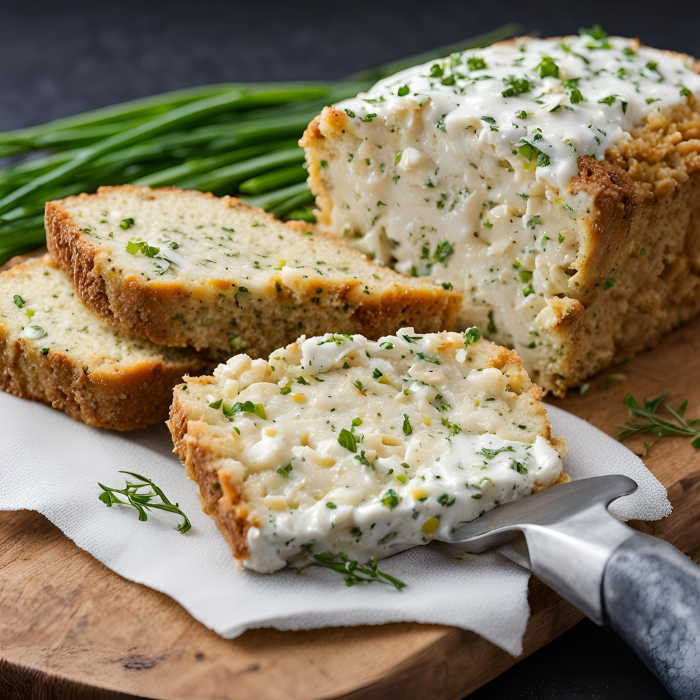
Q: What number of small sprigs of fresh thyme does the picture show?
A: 3